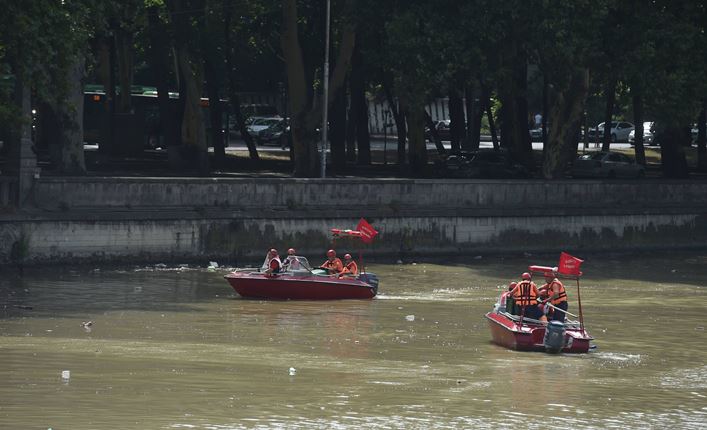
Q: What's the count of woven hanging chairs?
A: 0